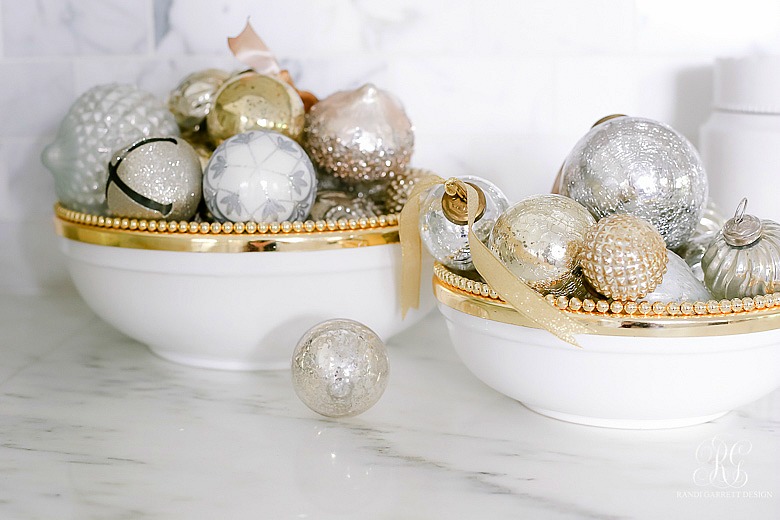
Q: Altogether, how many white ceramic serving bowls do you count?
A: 2